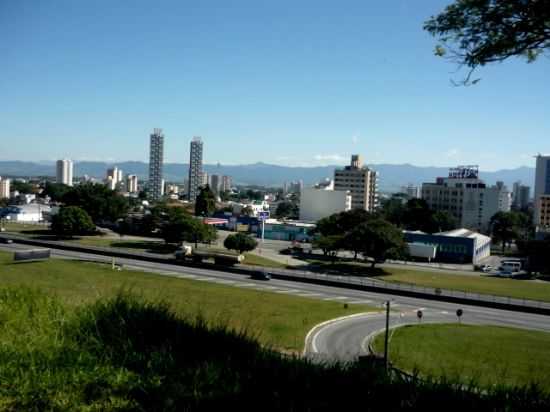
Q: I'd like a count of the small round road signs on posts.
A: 2